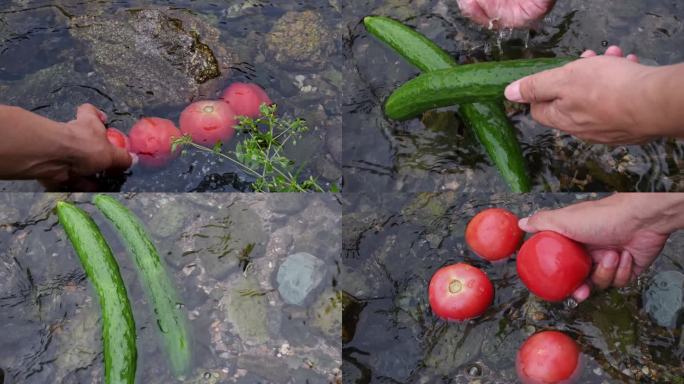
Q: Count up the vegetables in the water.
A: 12